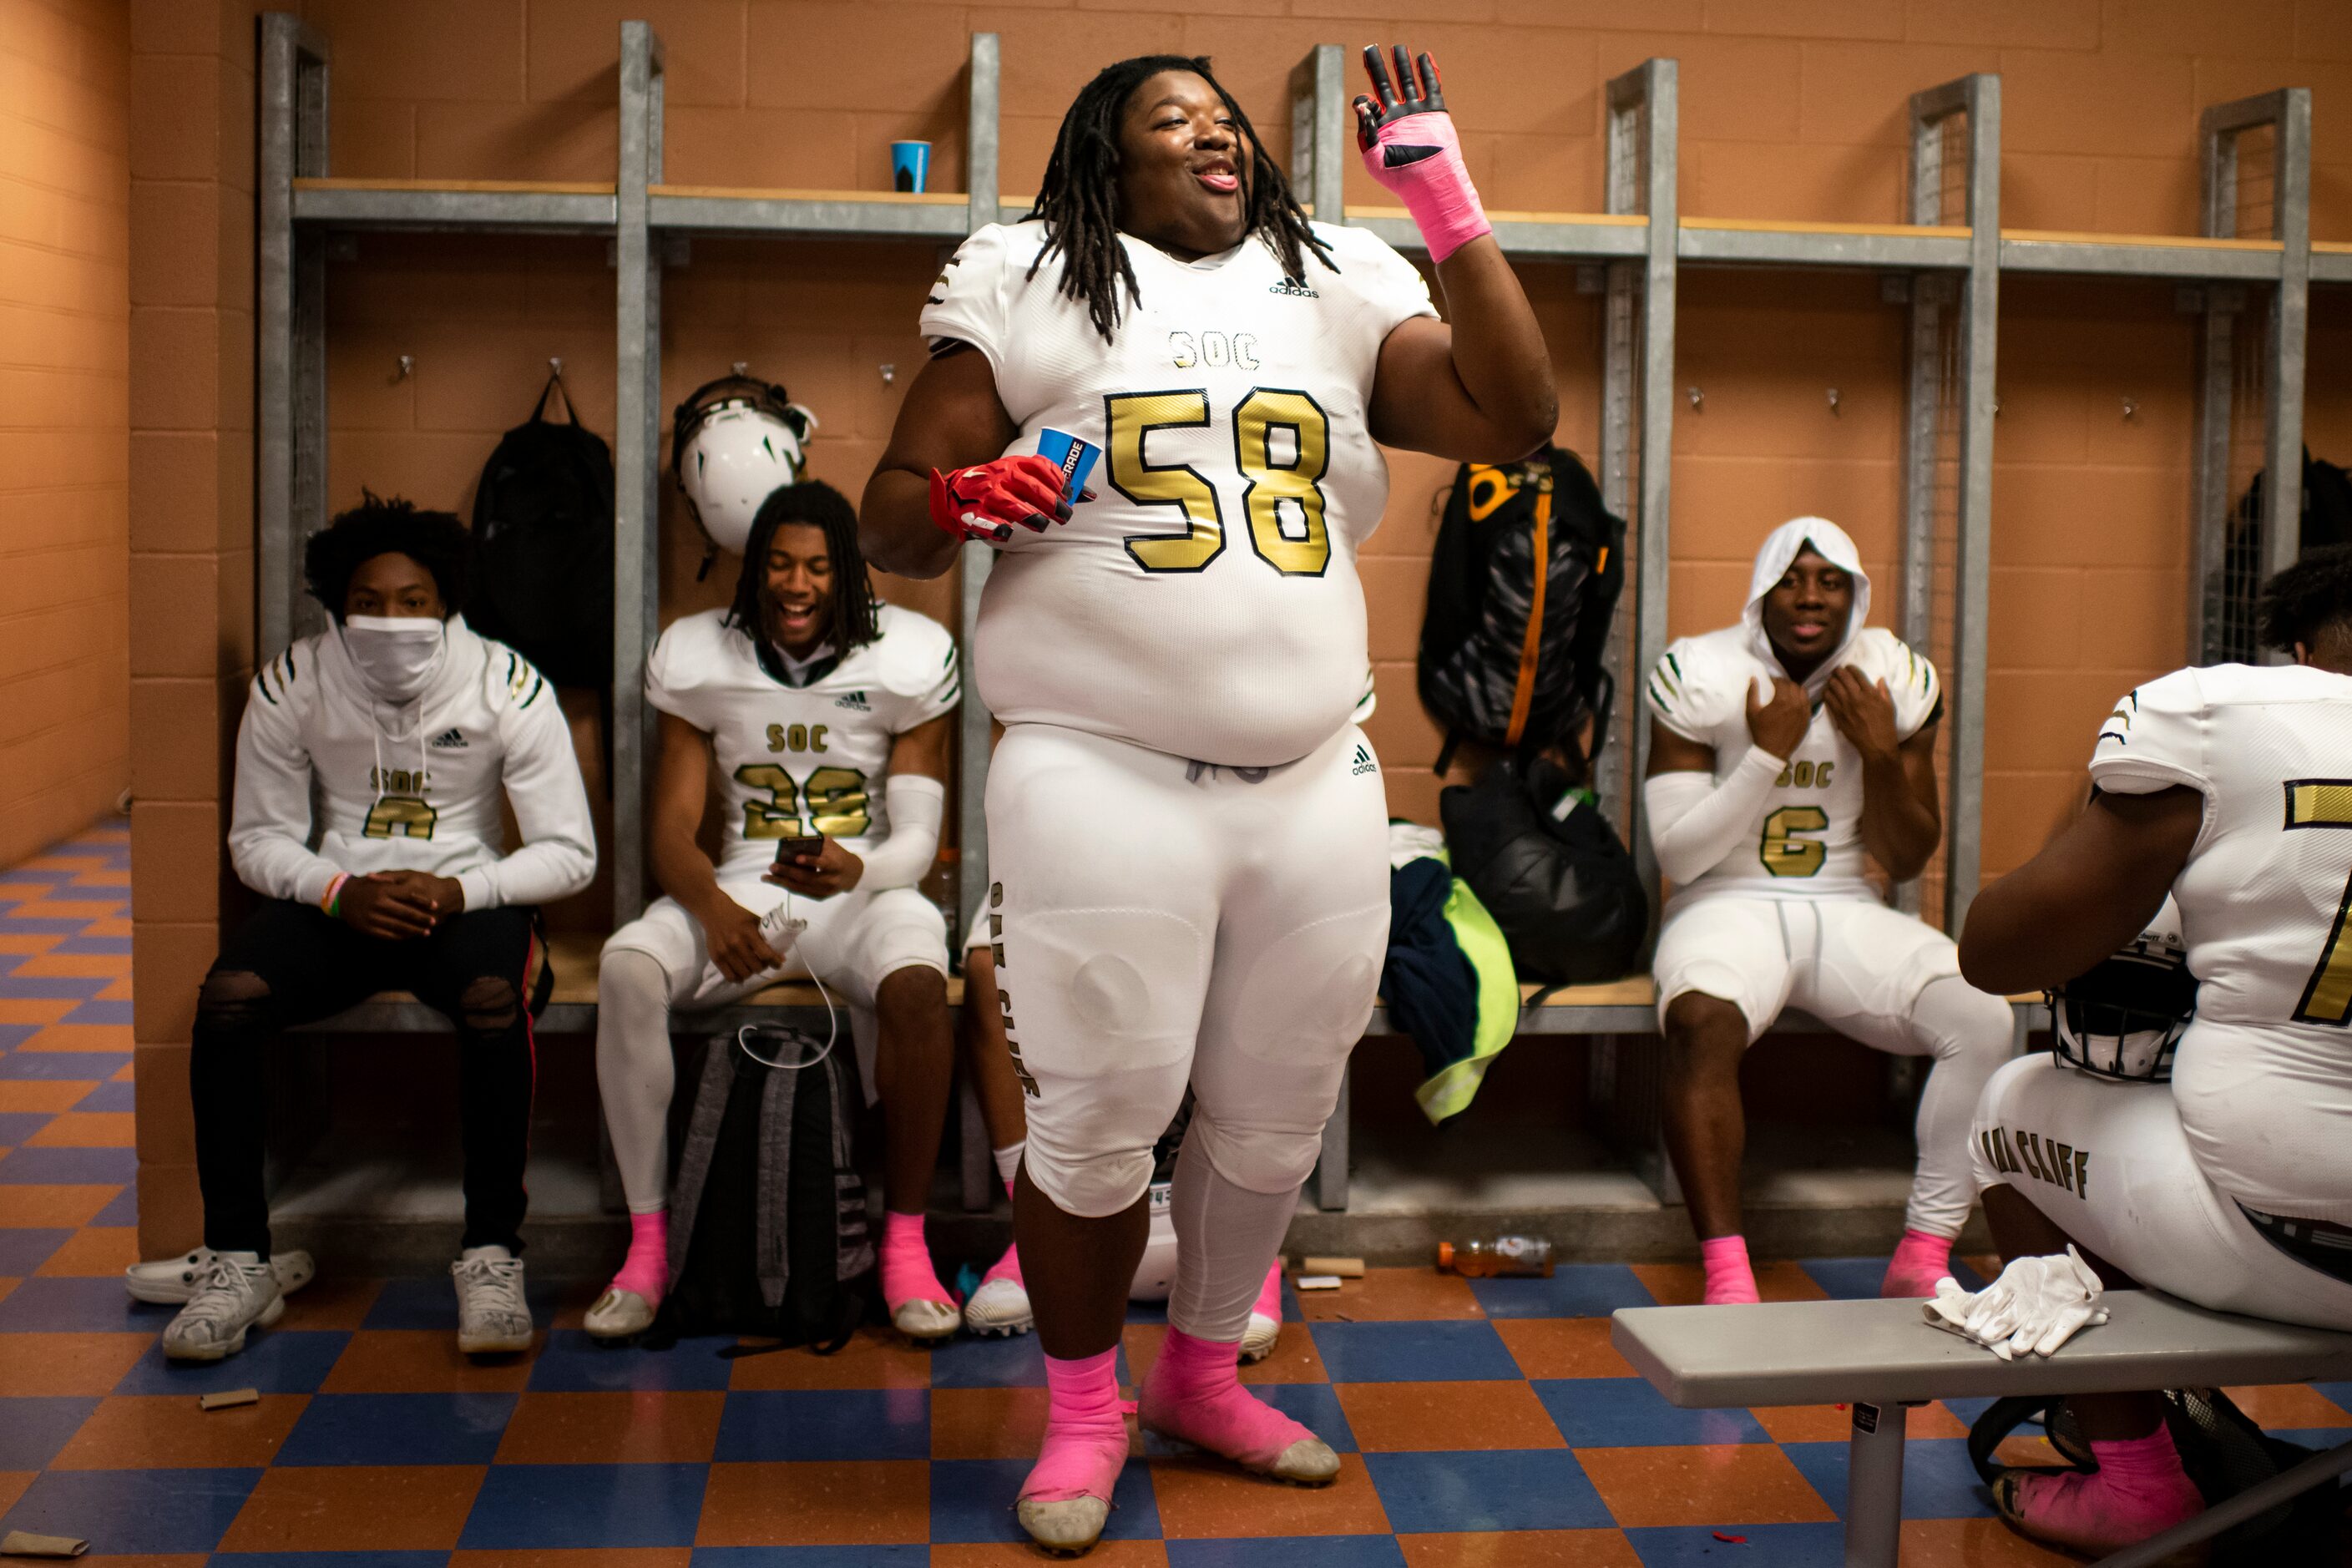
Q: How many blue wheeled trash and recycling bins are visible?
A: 0